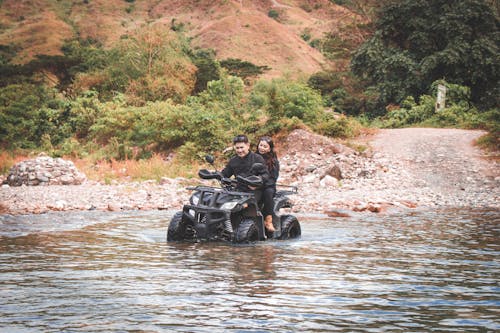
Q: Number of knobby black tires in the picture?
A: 3